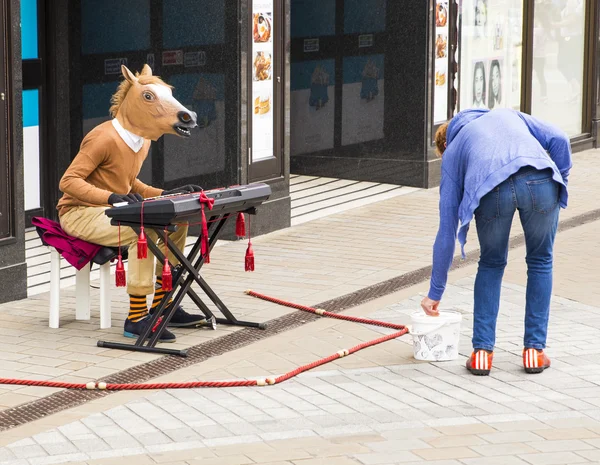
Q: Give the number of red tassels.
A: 5